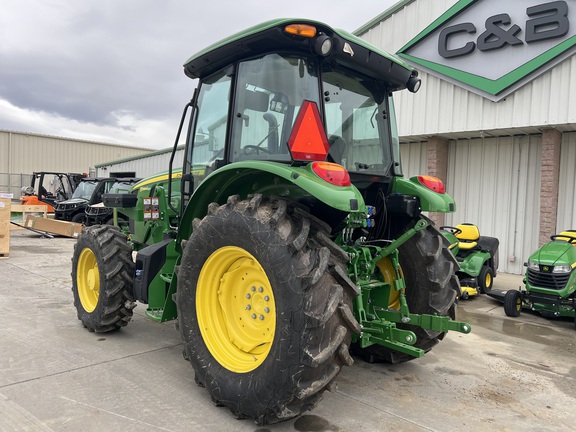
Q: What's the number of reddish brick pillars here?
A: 2